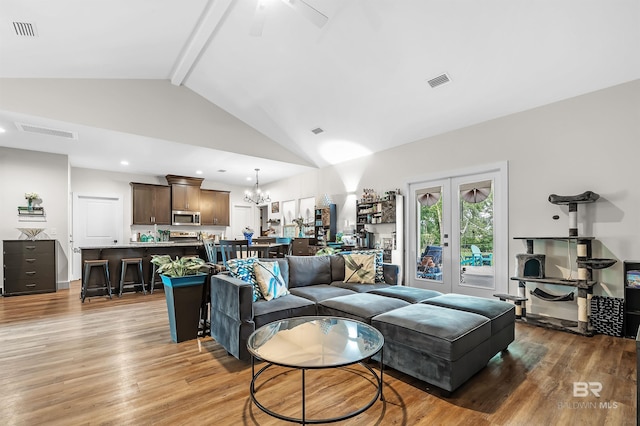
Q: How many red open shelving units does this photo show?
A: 0